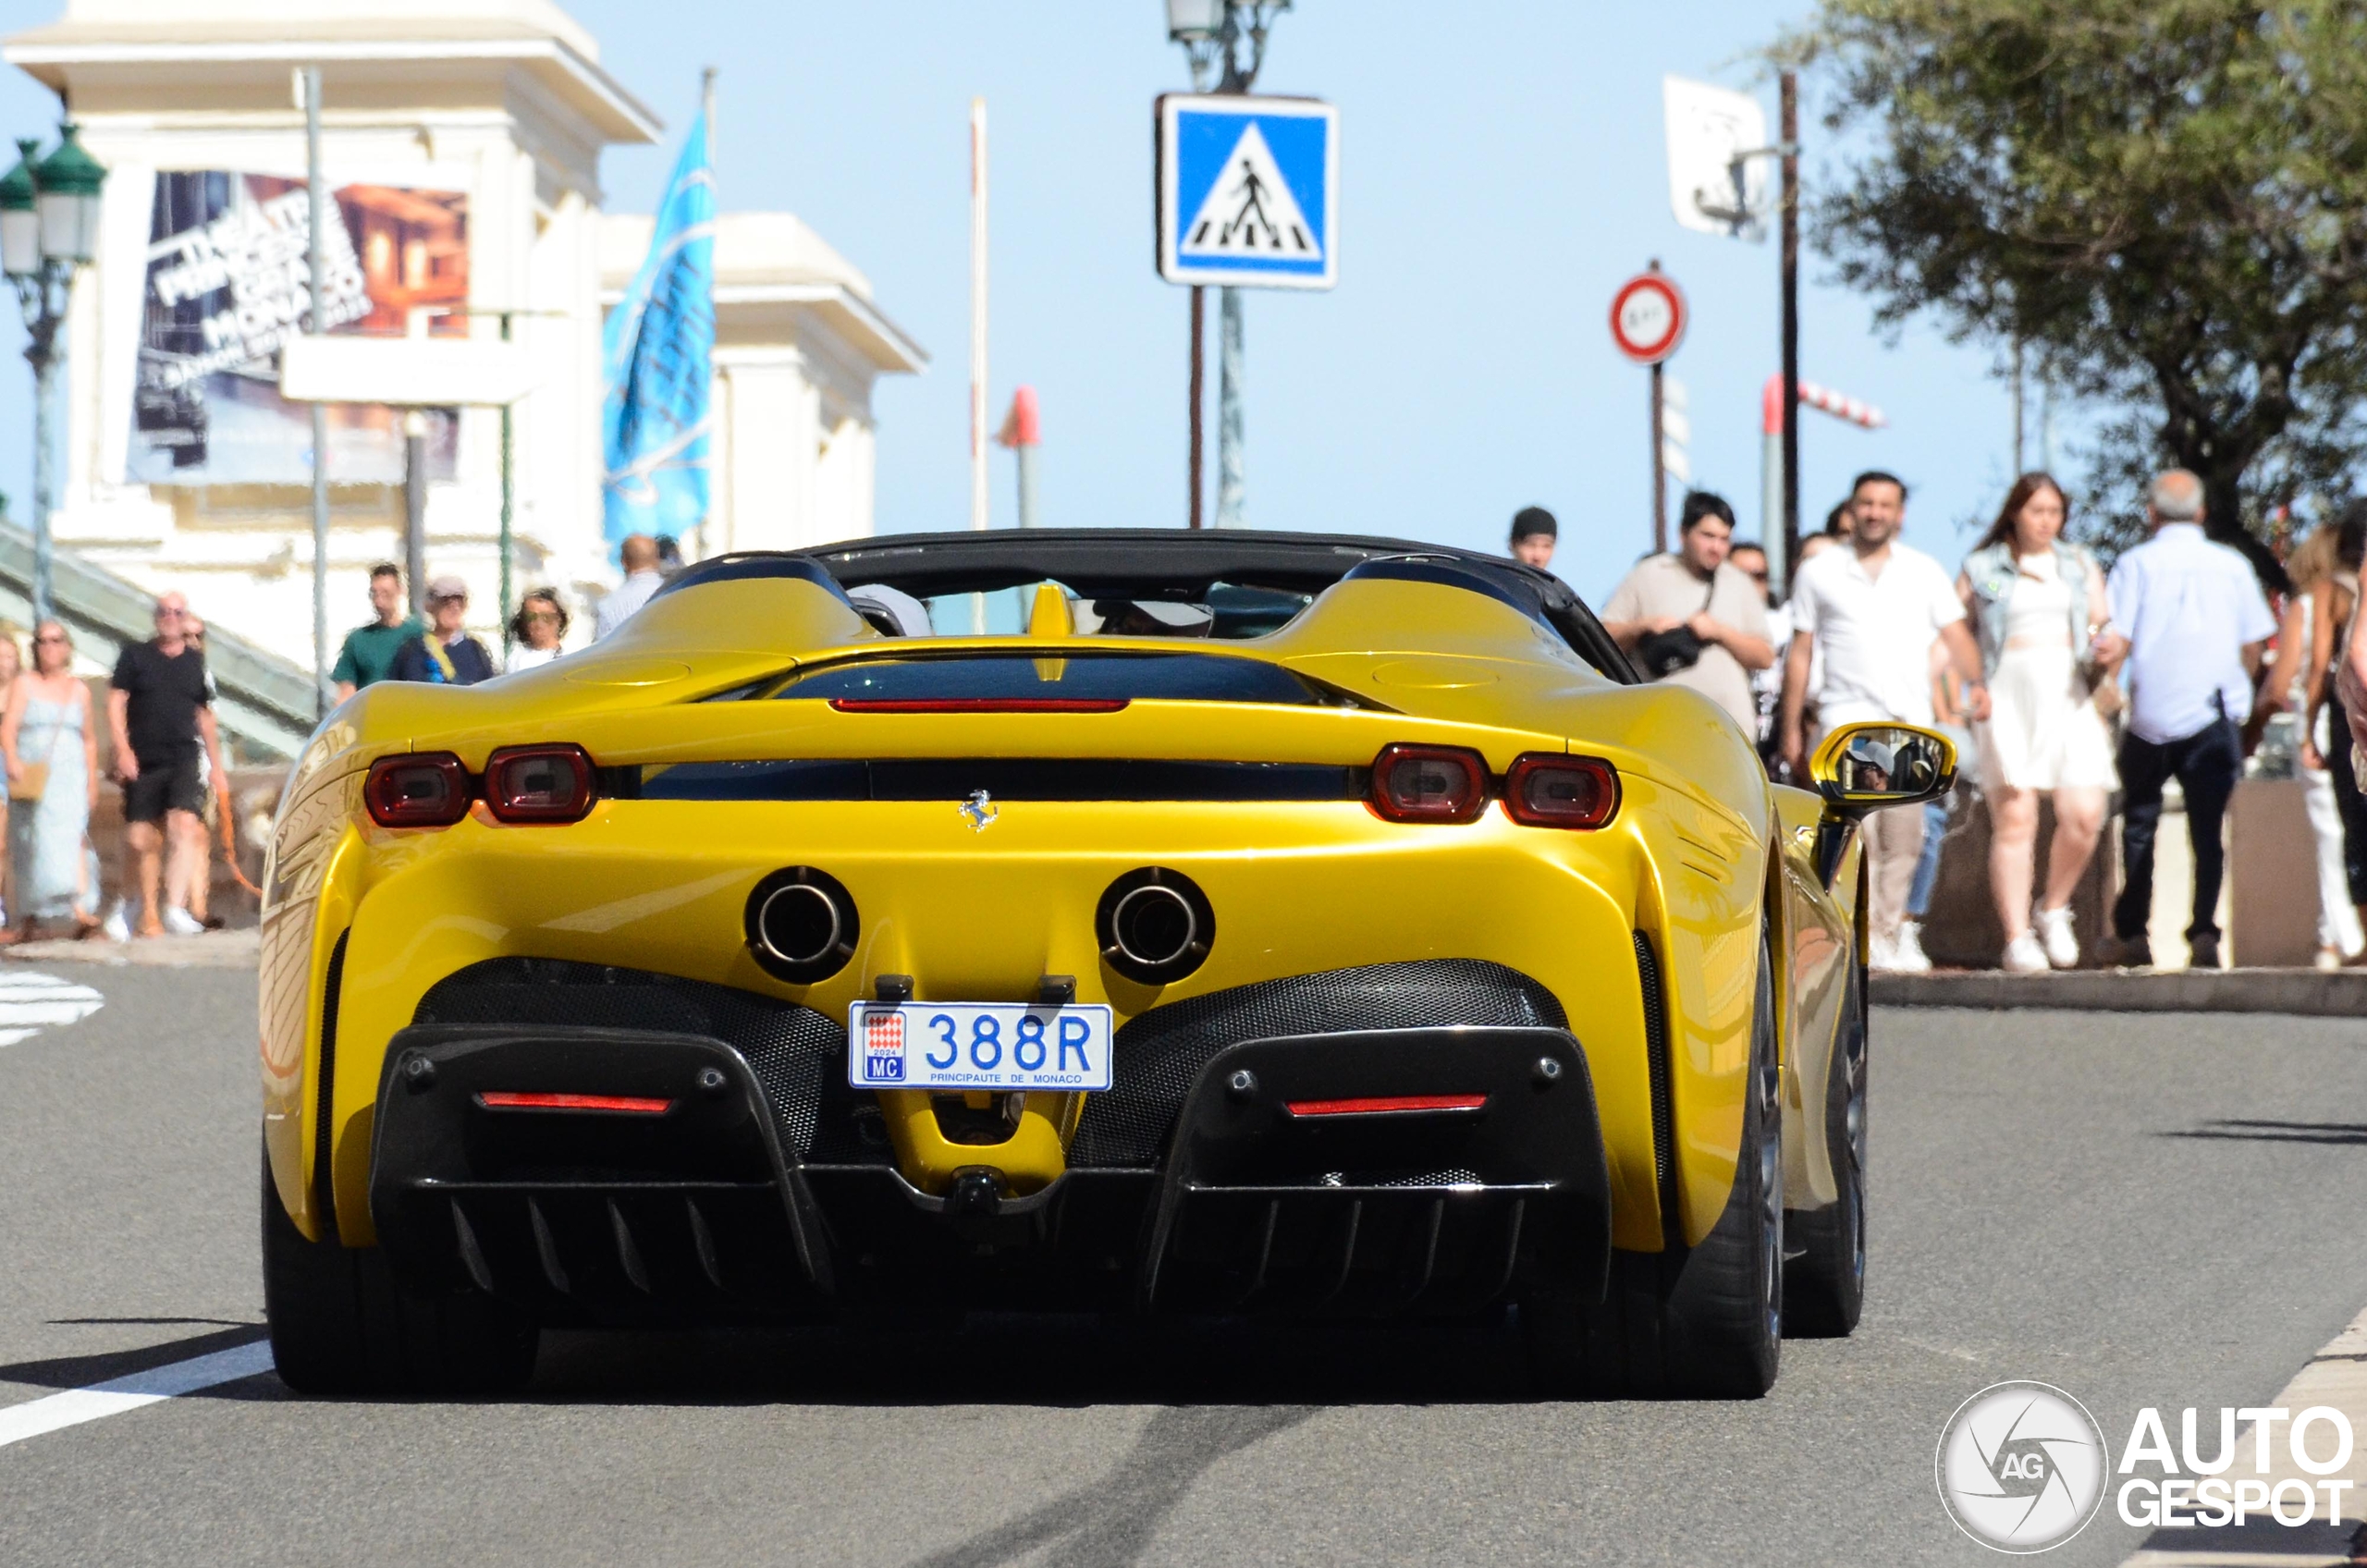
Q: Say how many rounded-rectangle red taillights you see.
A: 4